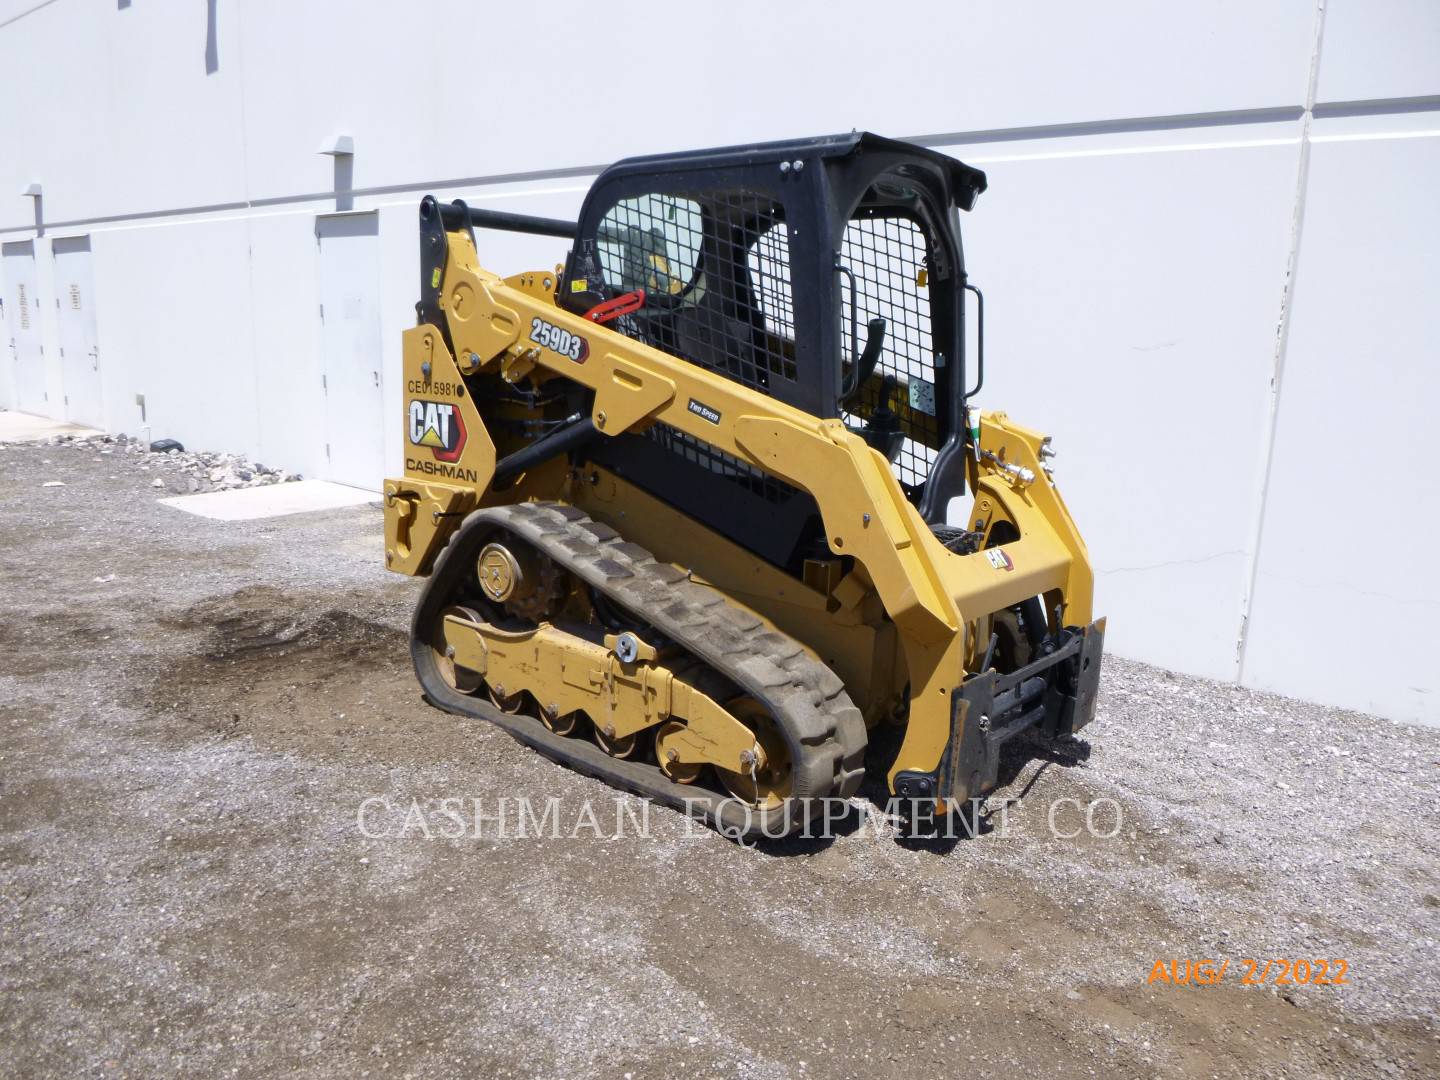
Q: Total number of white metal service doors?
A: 3